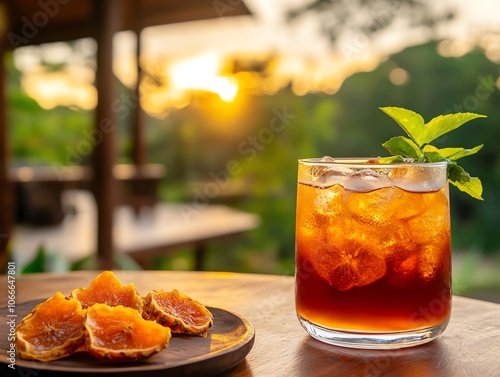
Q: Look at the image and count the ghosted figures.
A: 0